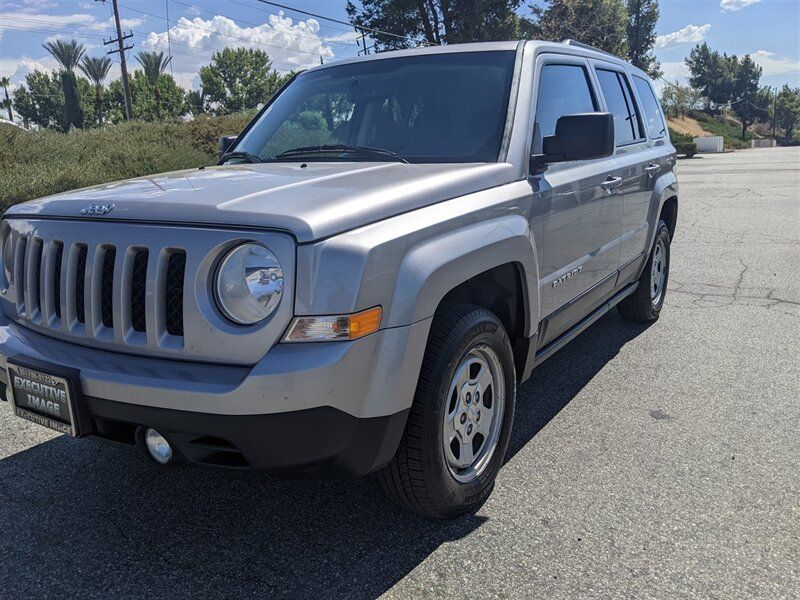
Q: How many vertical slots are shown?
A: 7